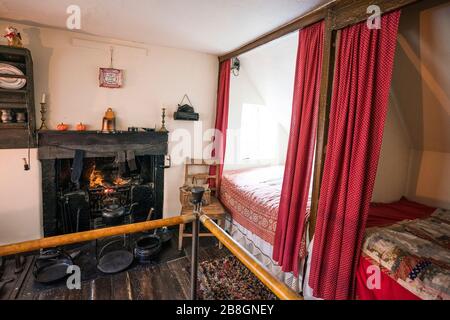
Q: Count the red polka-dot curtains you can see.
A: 3